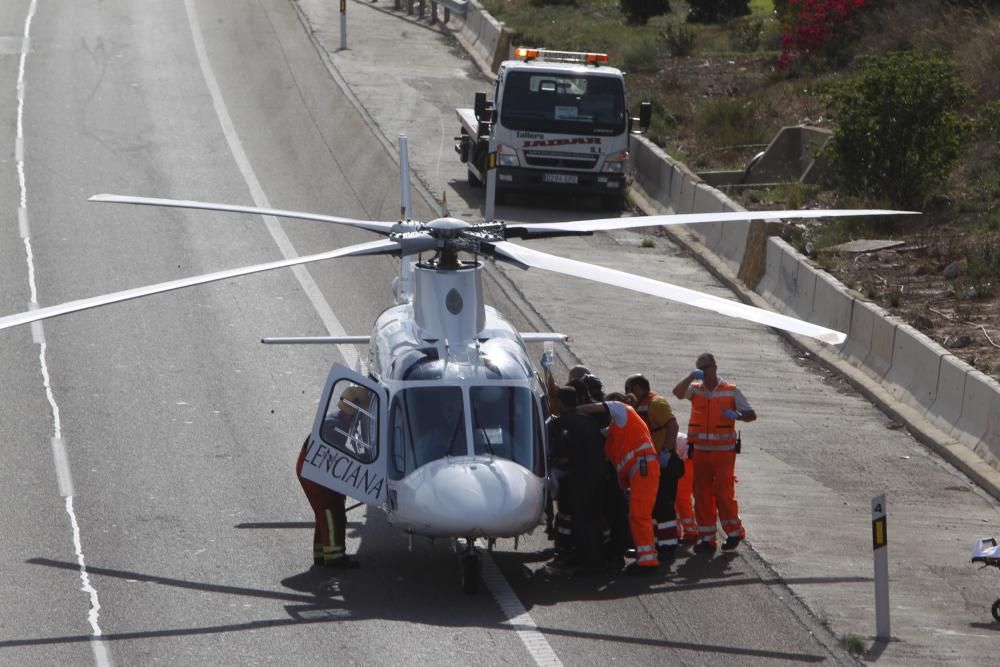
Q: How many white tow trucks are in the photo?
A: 1